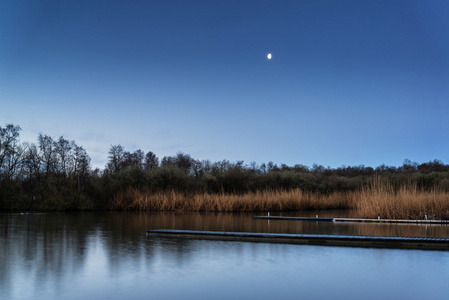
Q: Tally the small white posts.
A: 4